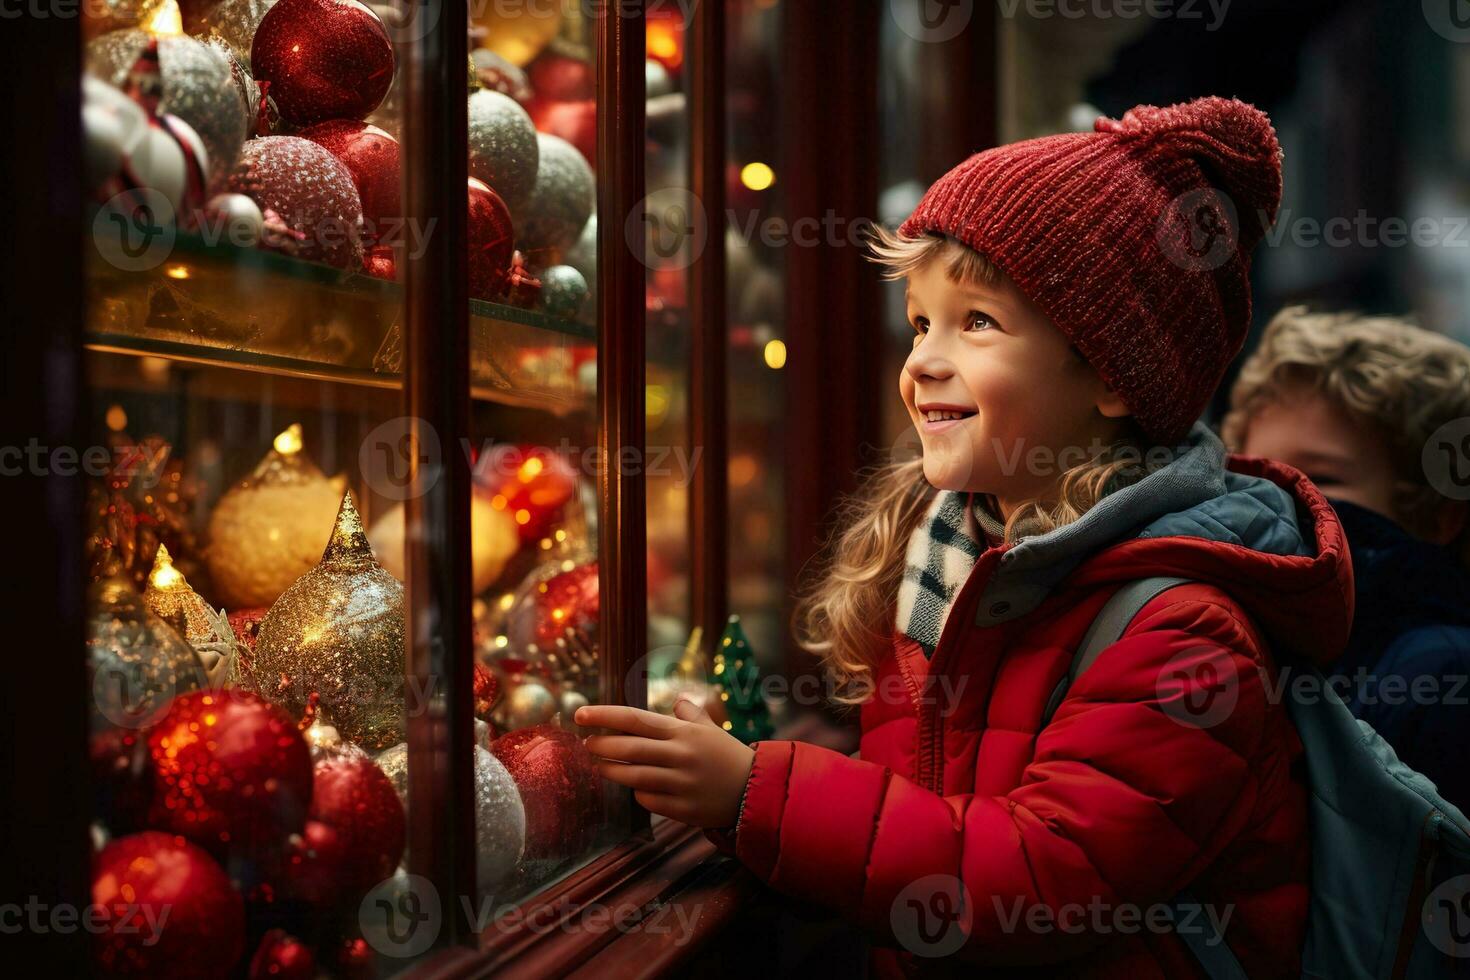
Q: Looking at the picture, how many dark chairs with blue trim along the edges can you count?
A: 0